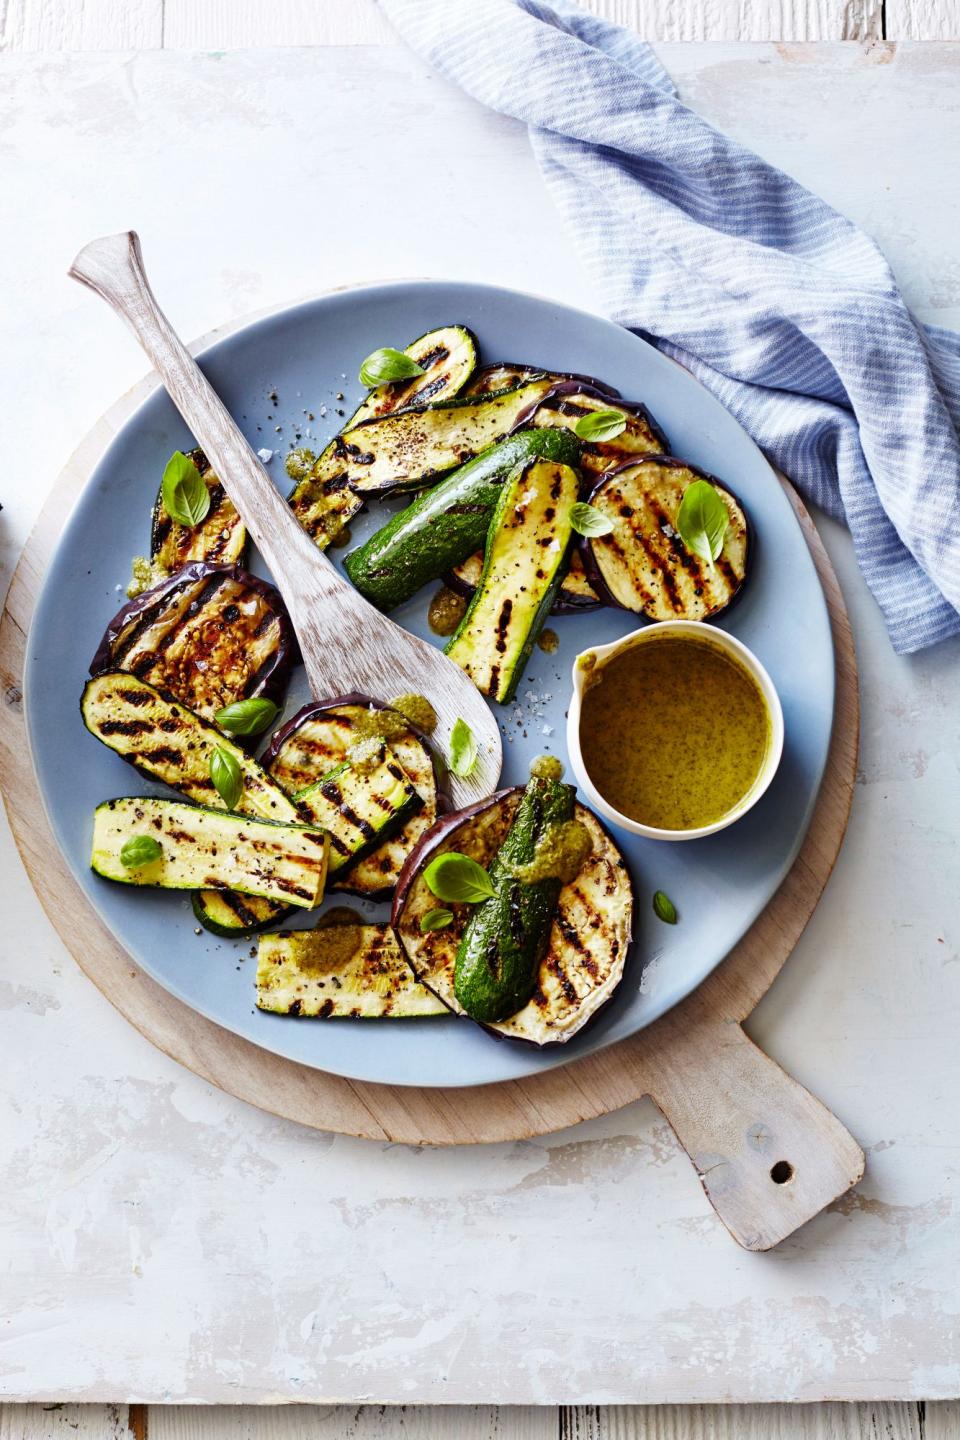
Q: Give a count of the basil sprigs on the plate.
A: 12